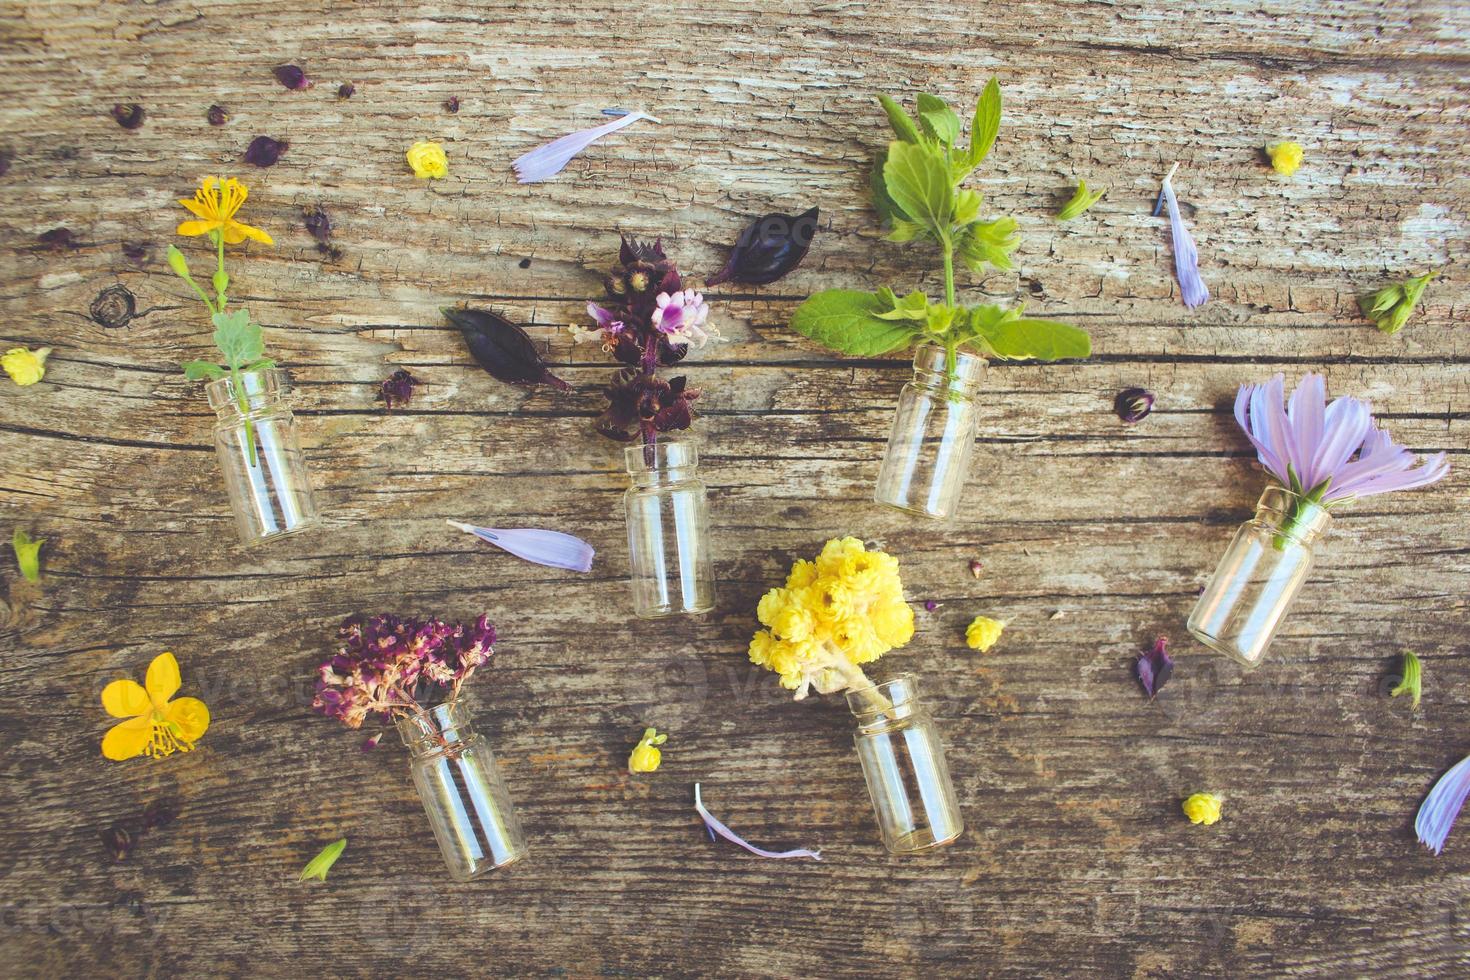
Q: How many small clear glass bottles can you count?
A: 6